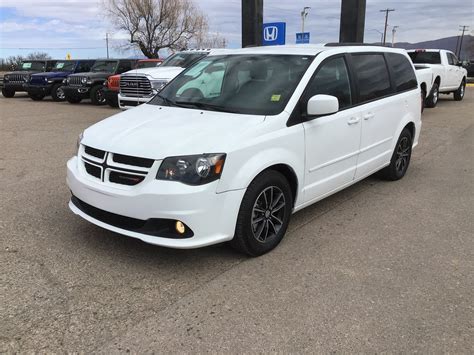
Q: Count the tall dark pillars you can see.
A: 2